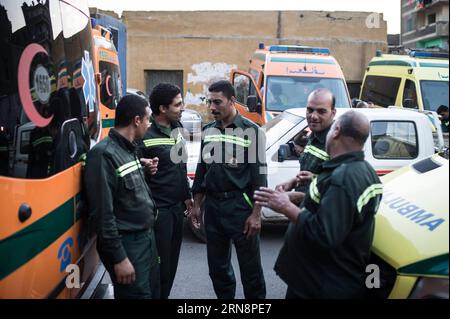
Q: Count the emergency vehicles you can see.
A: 5